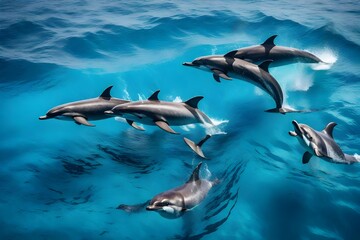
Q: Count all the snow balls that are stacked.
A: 0